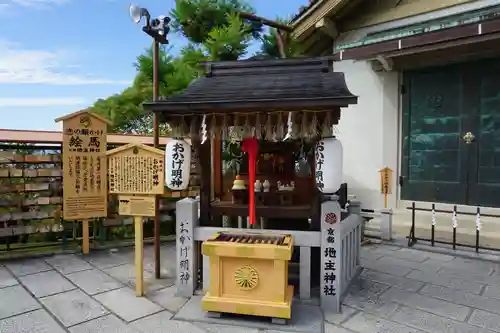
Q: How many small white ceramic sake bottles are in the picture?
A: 2